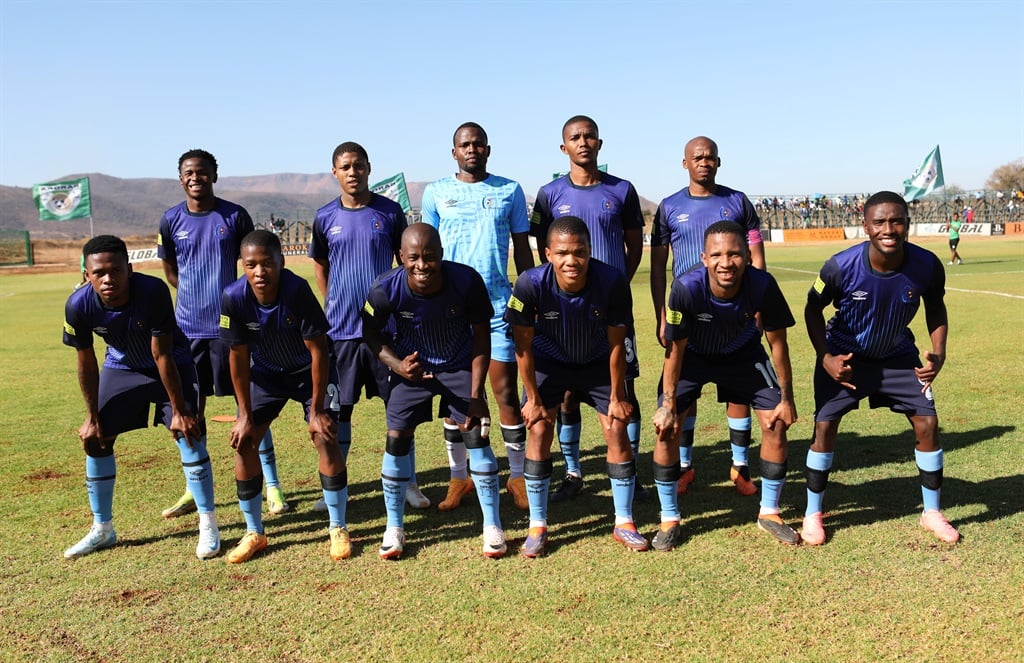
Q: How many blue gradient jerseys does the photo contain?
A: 10